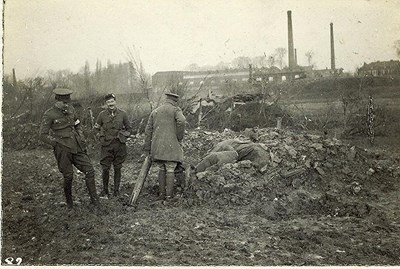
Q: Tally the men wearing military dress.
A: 3